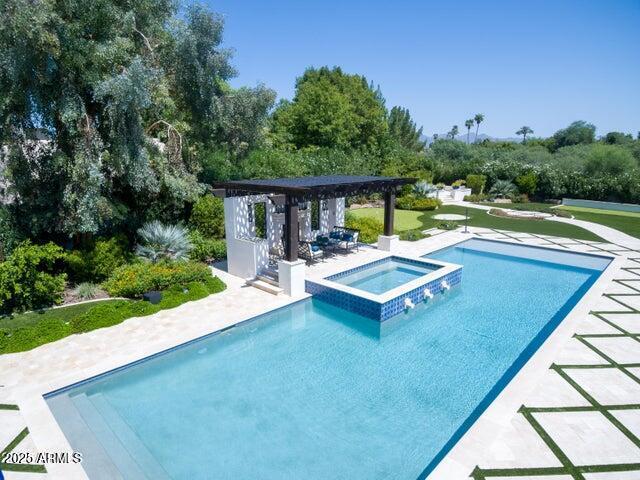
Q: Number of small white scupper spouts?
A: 3